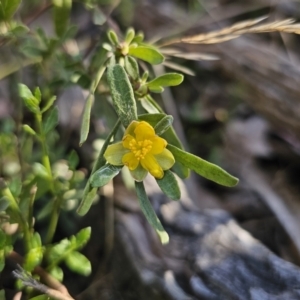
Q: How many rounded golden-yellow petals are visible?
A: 5